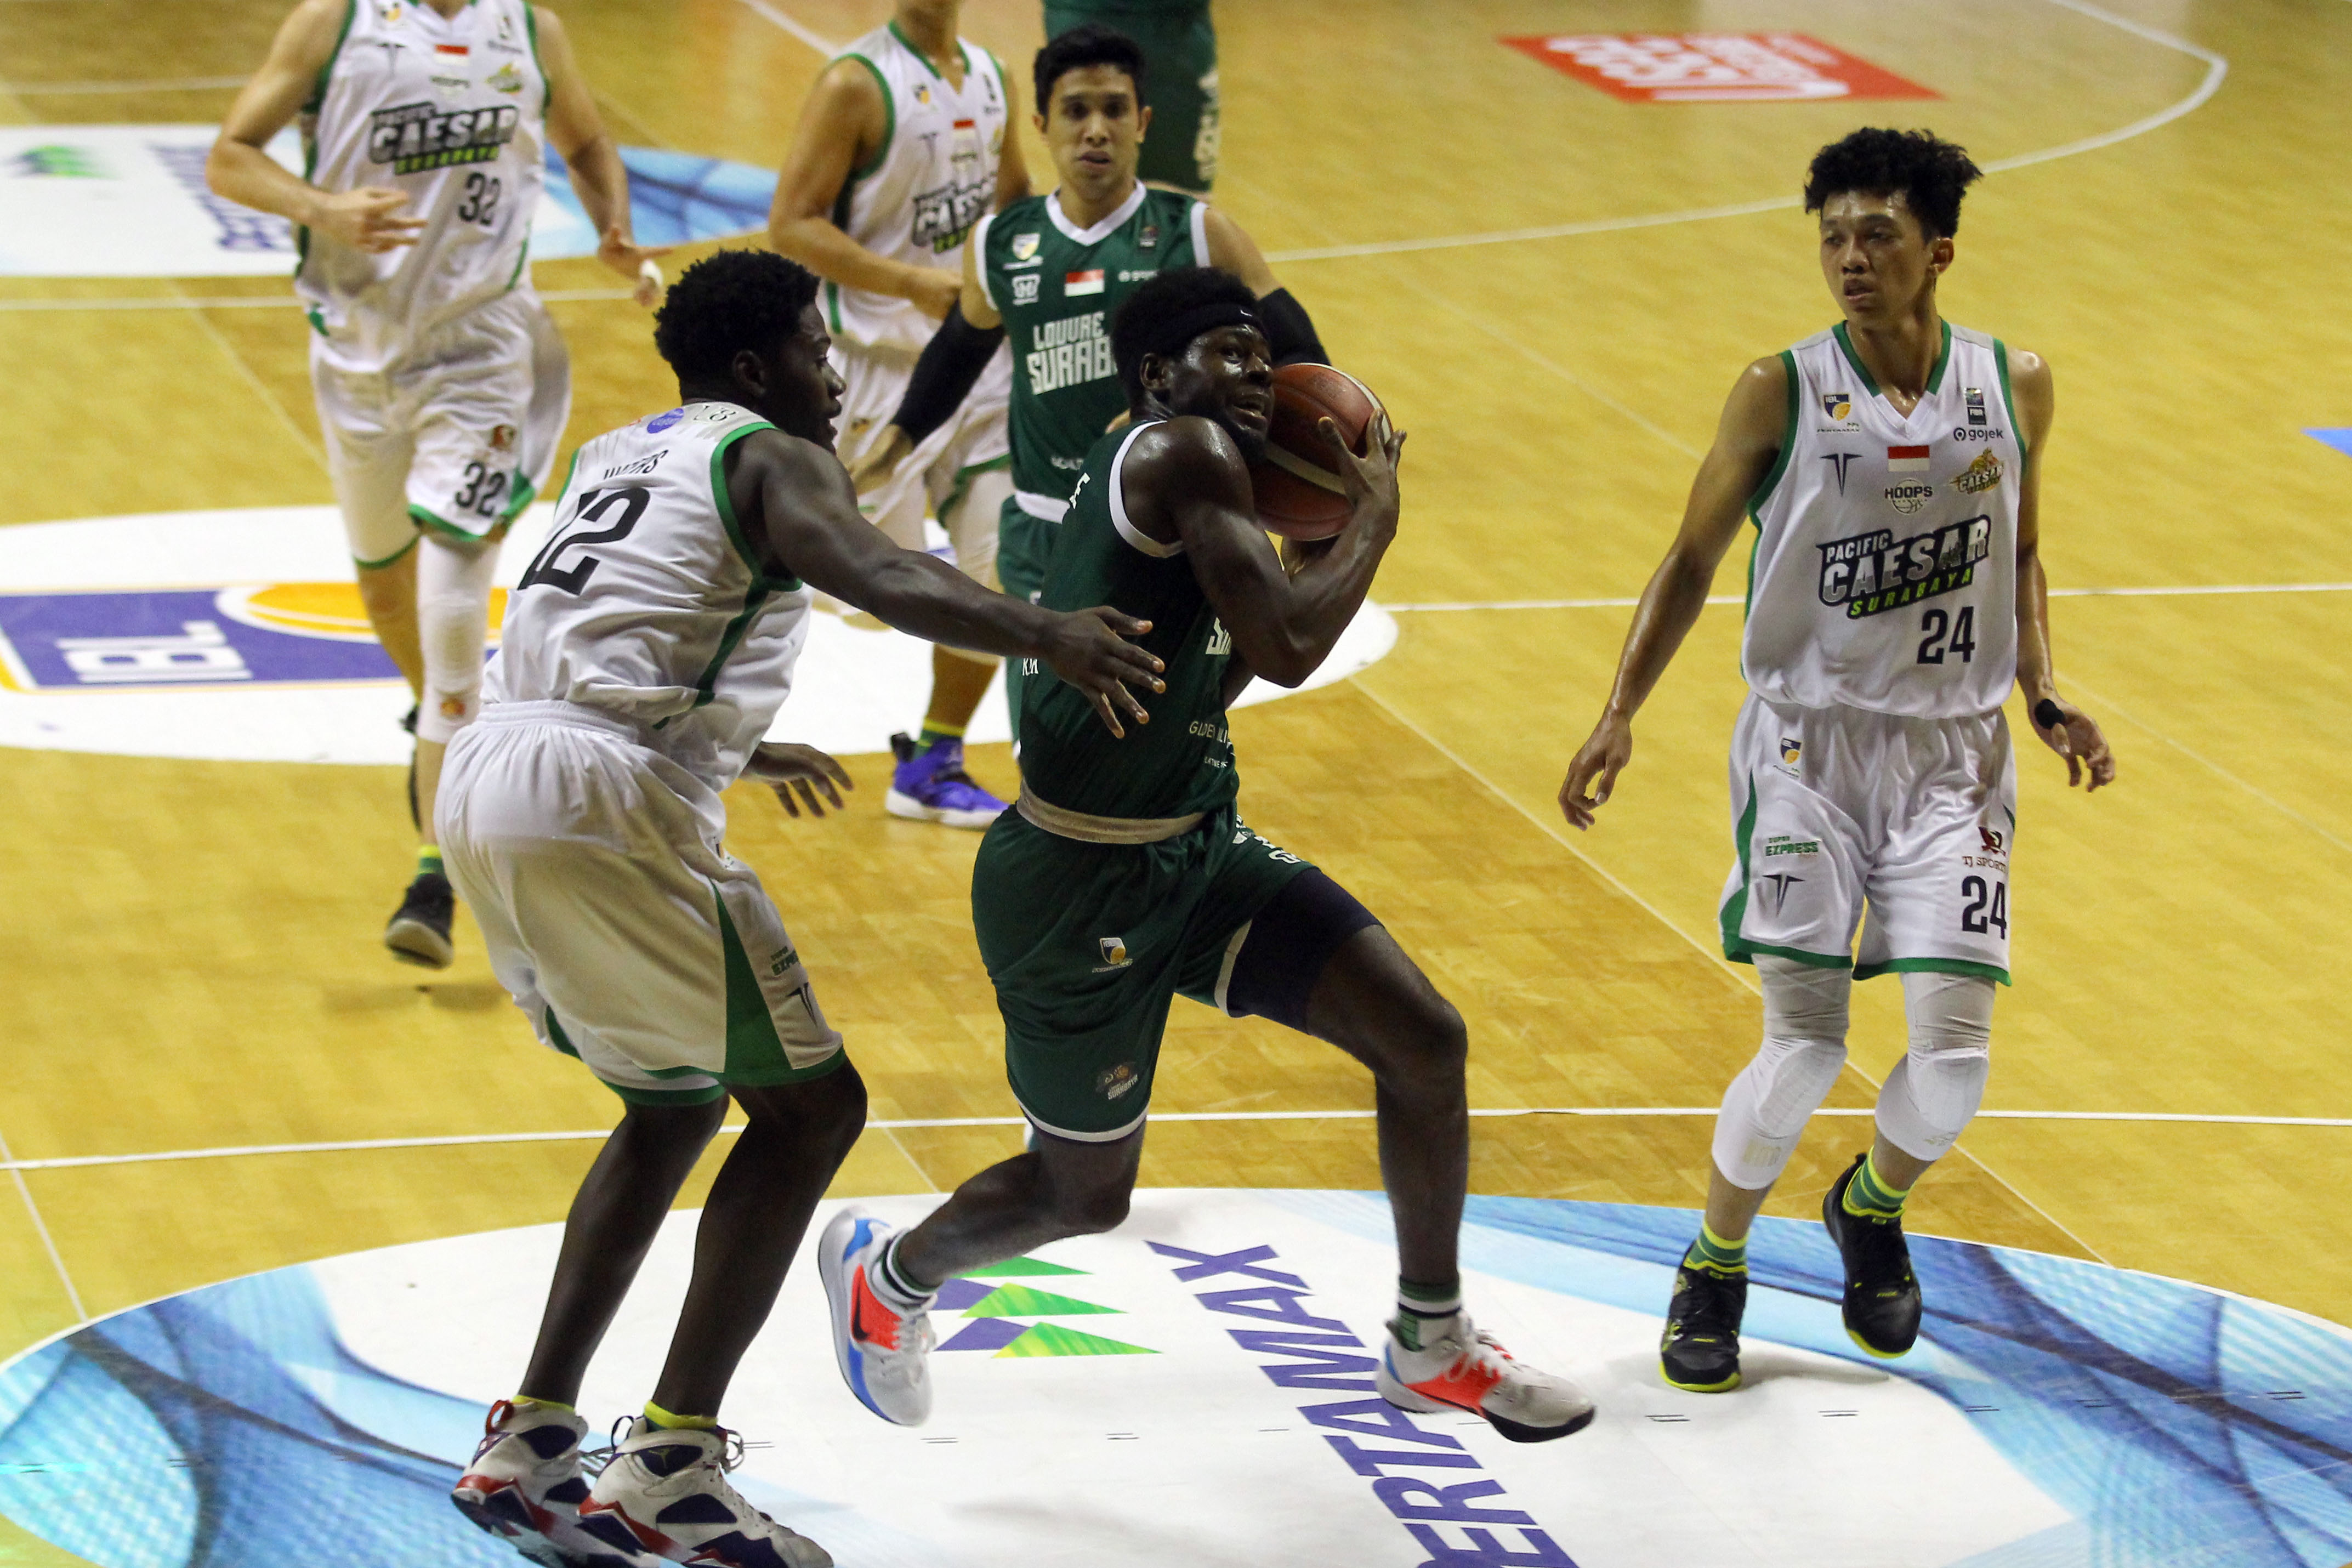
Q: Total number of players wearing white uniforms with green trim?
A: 4